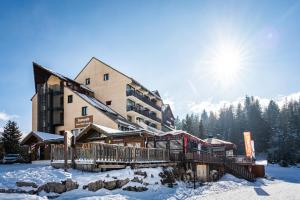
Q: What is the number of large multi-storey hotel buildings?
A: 1